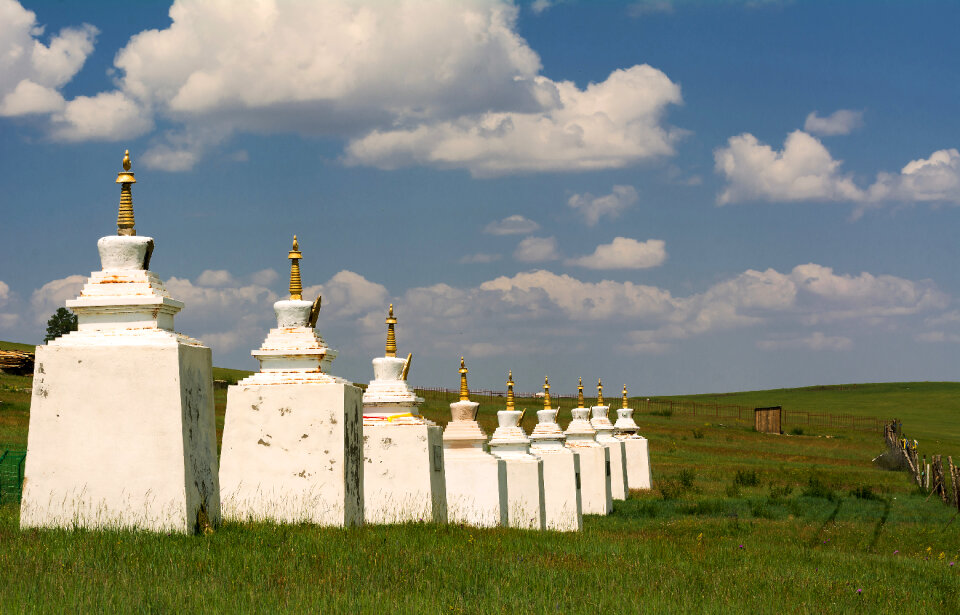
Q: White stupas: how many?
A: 9